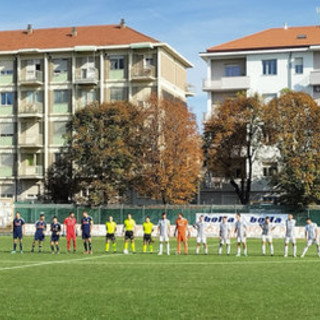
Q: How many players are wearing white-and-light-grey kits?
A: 7